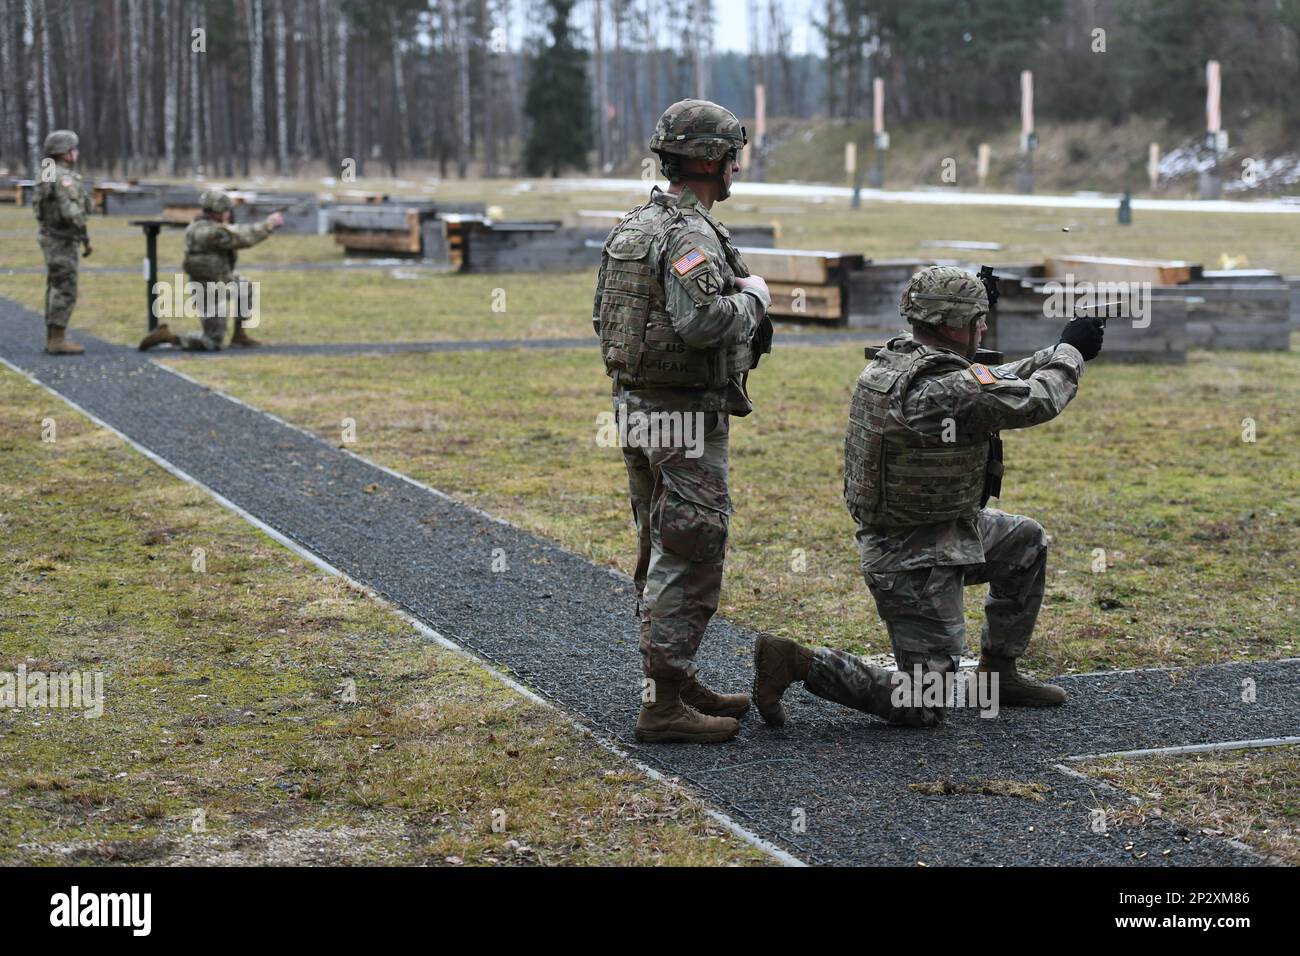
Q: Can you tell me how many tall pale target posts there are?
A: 4